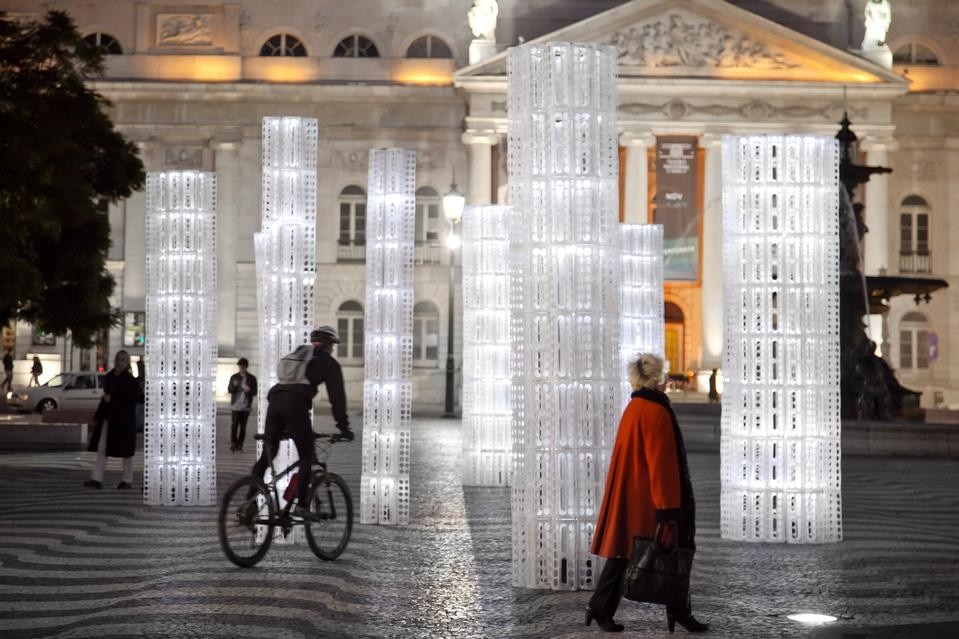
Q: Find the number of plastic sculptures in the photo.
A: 7